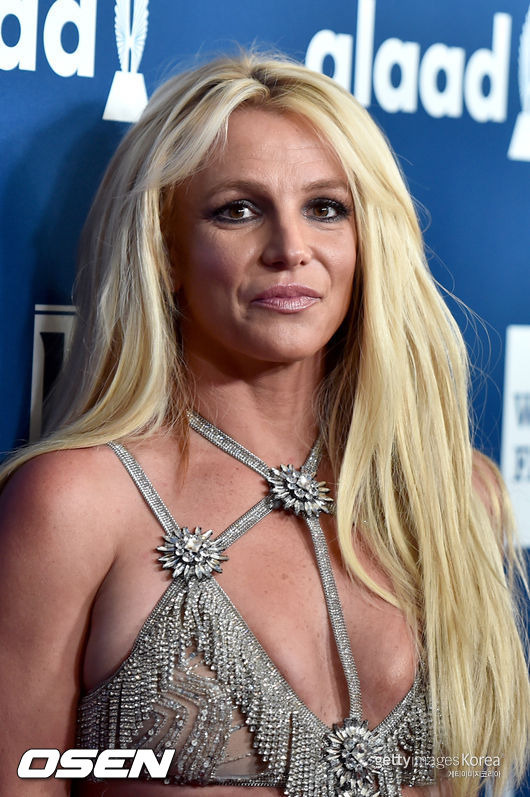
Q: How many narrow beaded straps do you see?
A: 5